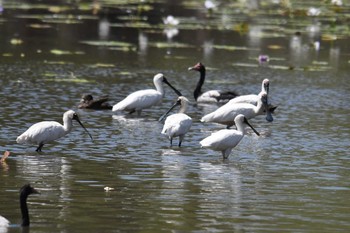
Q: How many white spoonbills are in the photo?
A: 6